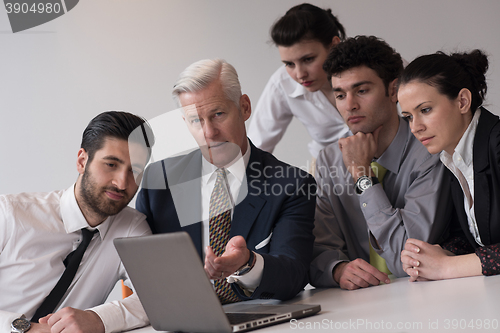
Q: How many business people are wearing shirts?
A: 5